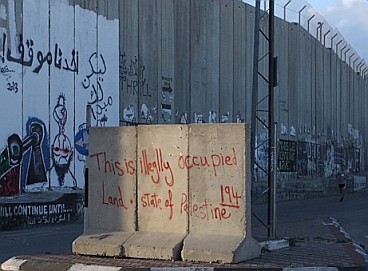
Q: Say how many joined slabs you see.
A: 3